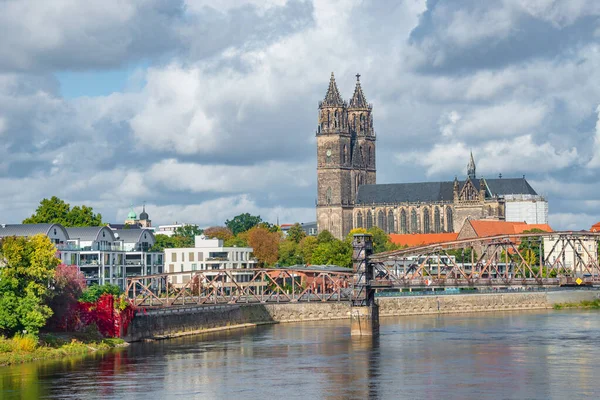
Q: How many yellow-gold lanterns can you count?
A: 0